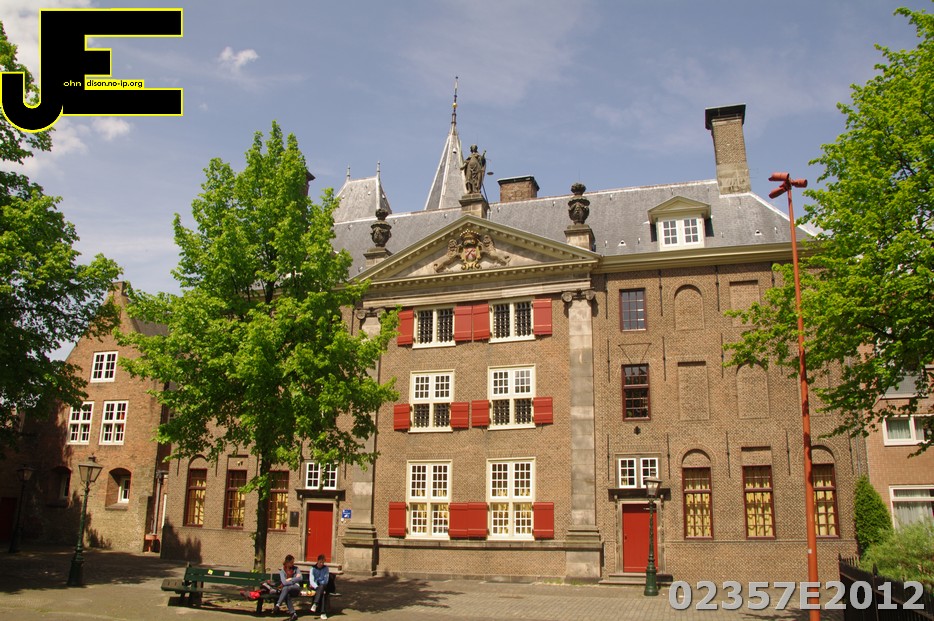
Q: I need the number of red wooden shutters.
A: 12